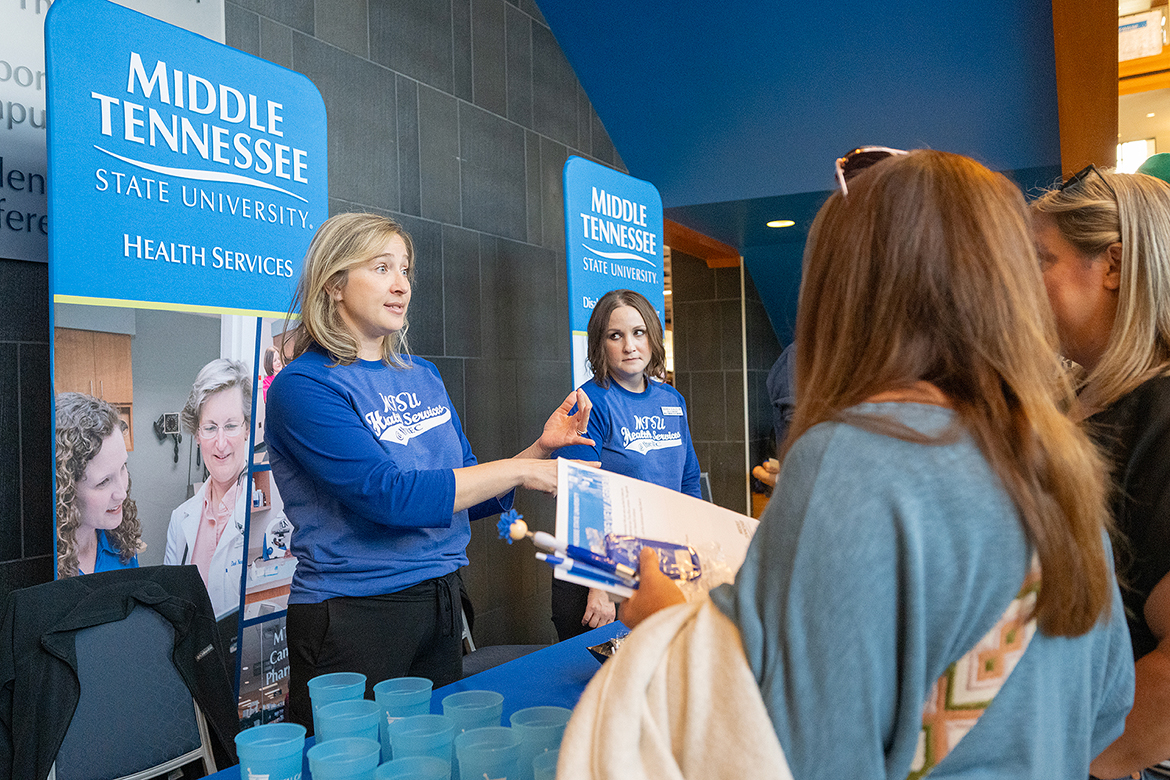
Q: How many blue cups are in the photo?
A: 11